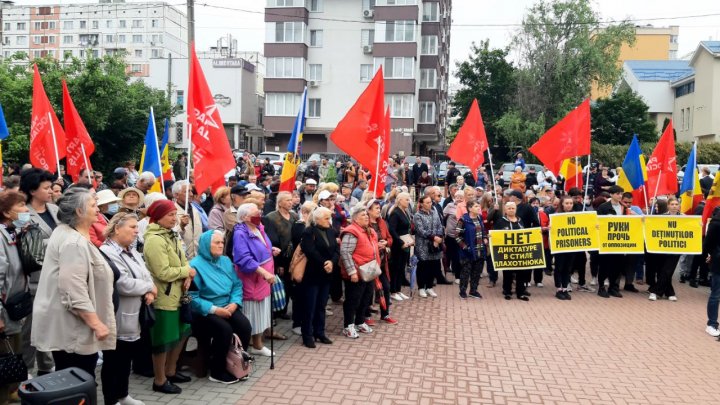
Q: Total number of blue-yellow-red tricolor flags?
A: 8